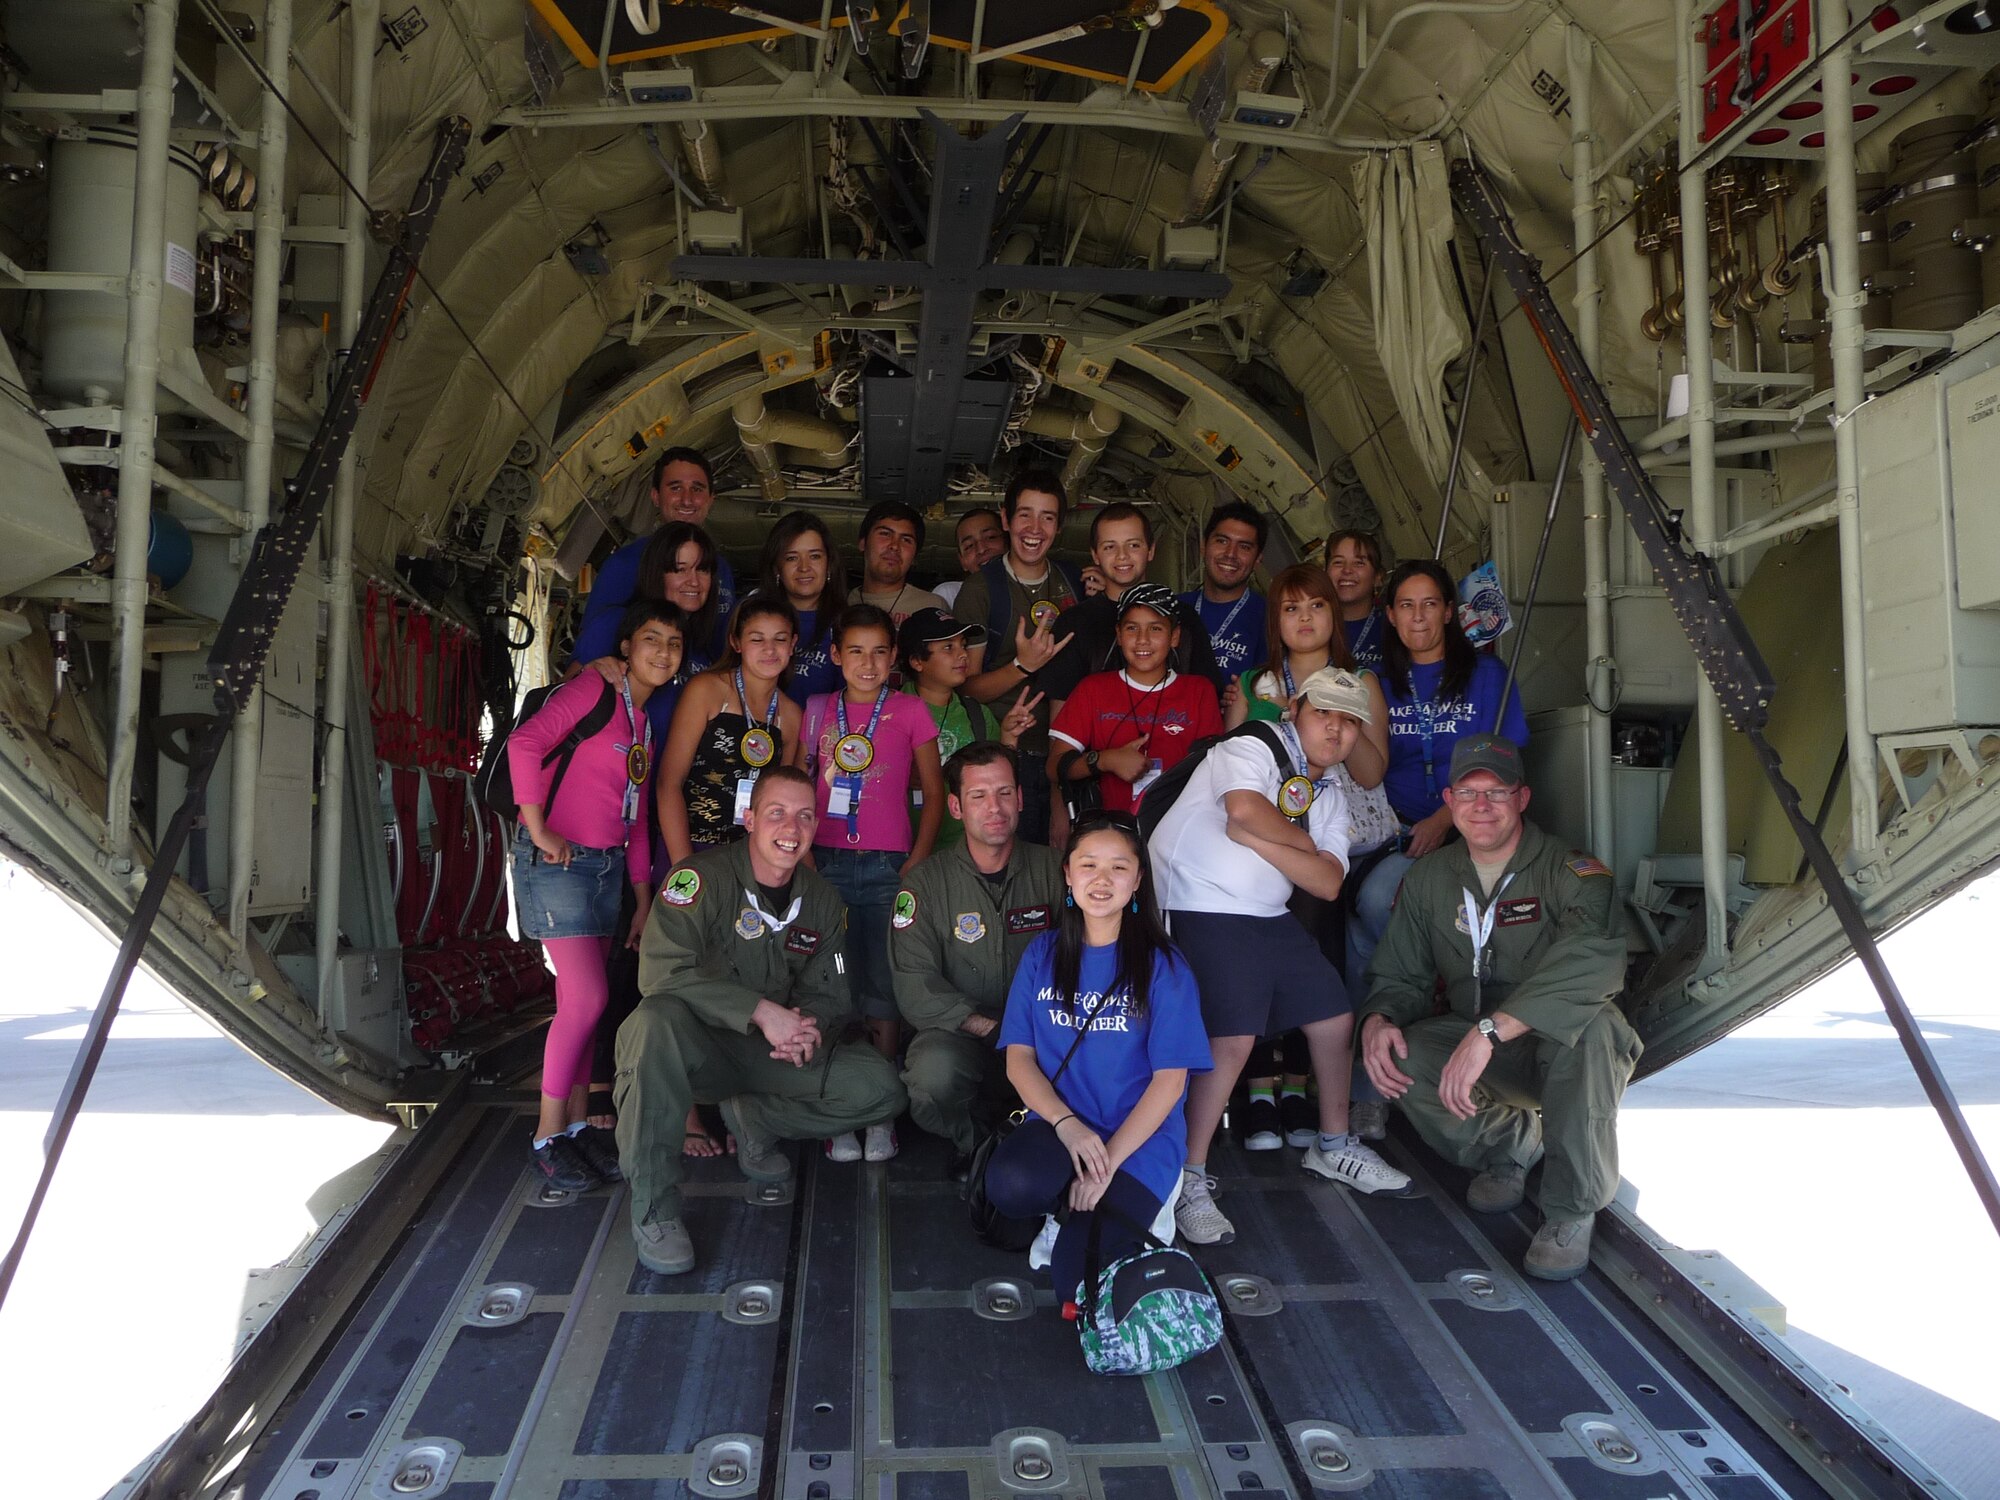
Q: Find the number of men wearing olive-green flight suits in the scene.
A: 3